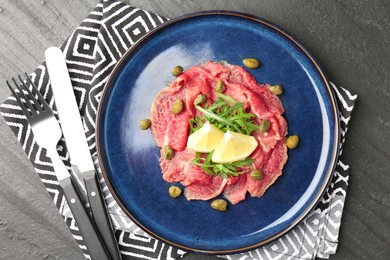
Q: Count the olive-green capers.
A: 13